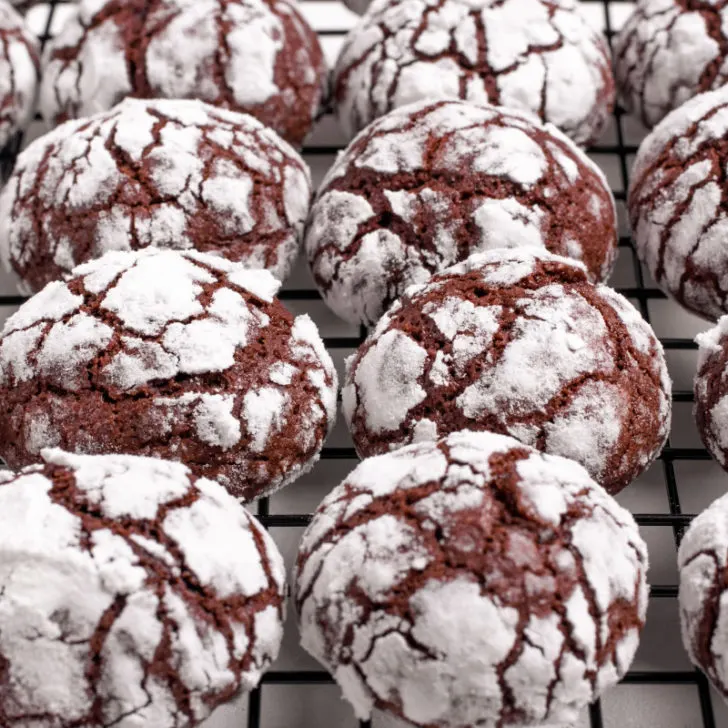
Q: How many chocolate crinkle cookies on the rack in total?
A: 13